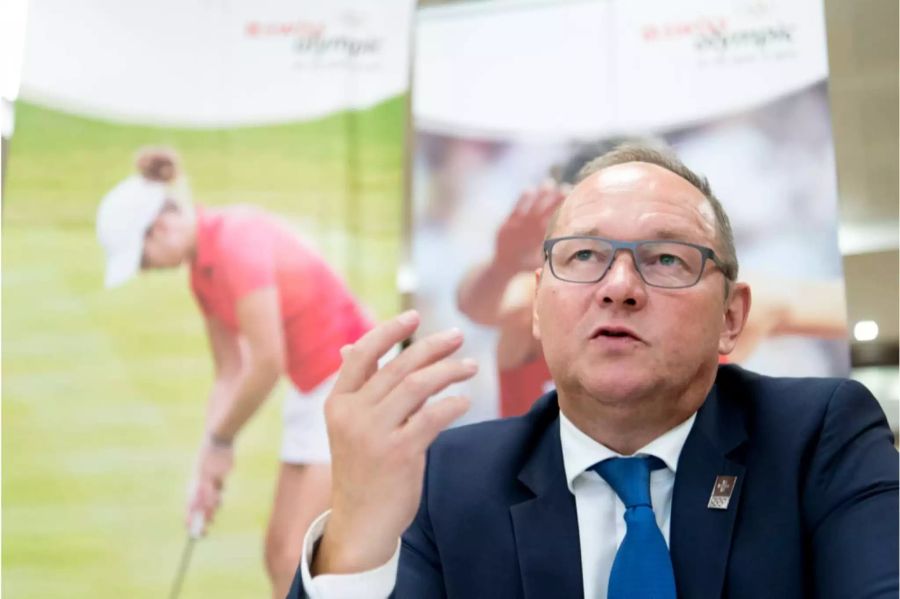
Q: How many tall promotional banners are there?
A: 2